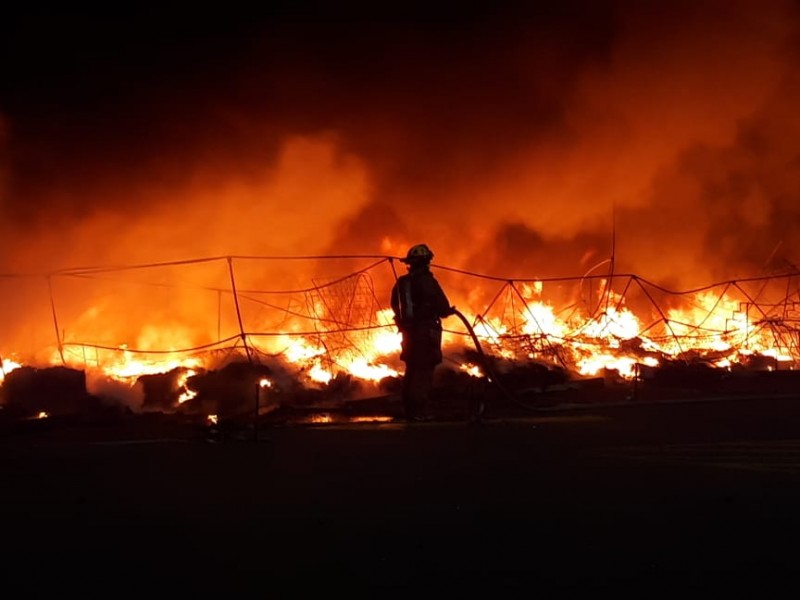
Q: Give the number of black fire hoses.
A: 1